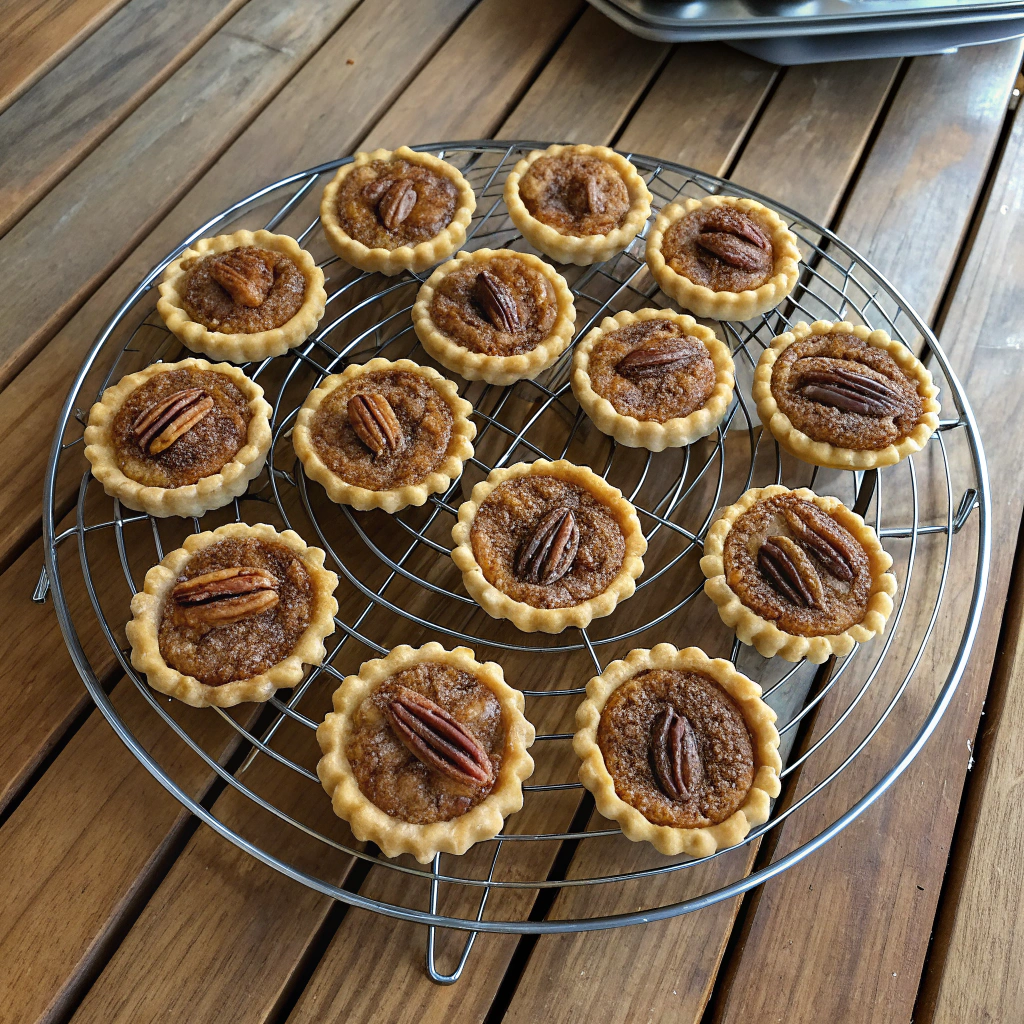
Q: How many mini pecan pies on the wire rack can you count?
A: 14